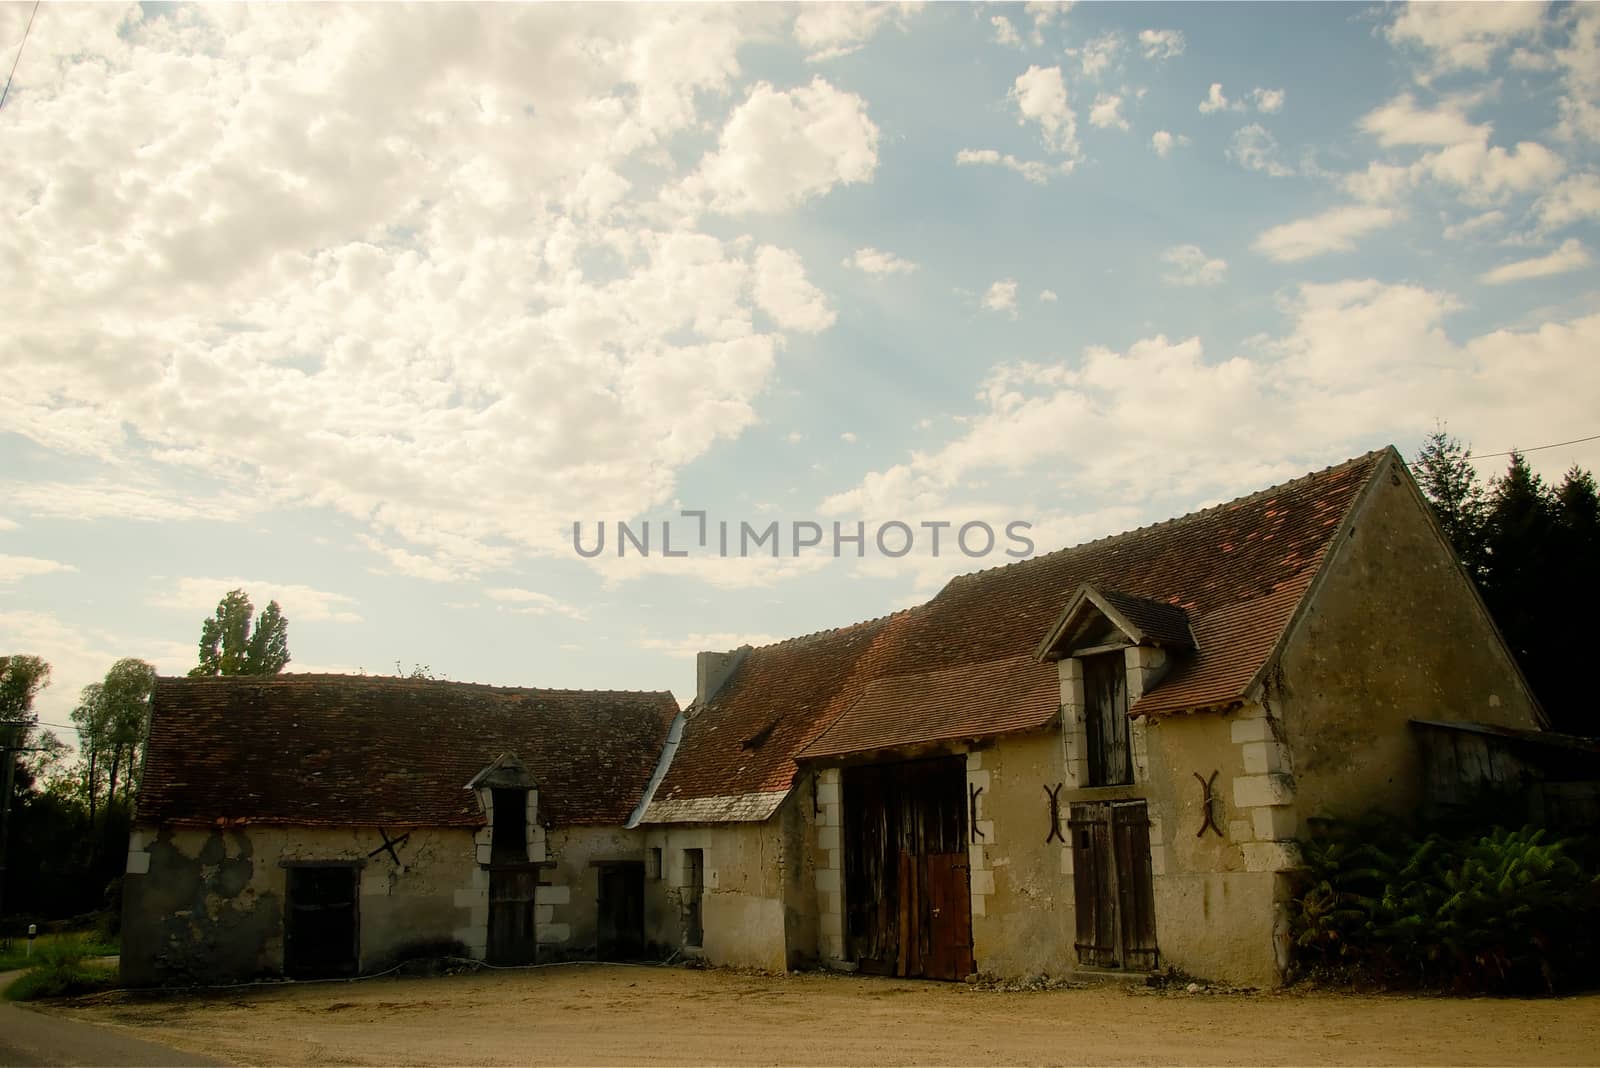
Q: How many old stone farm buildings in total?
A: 2